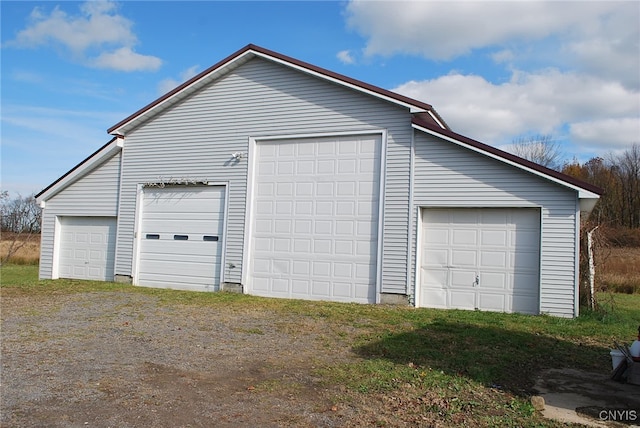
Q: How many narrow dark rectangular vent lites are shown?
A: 3